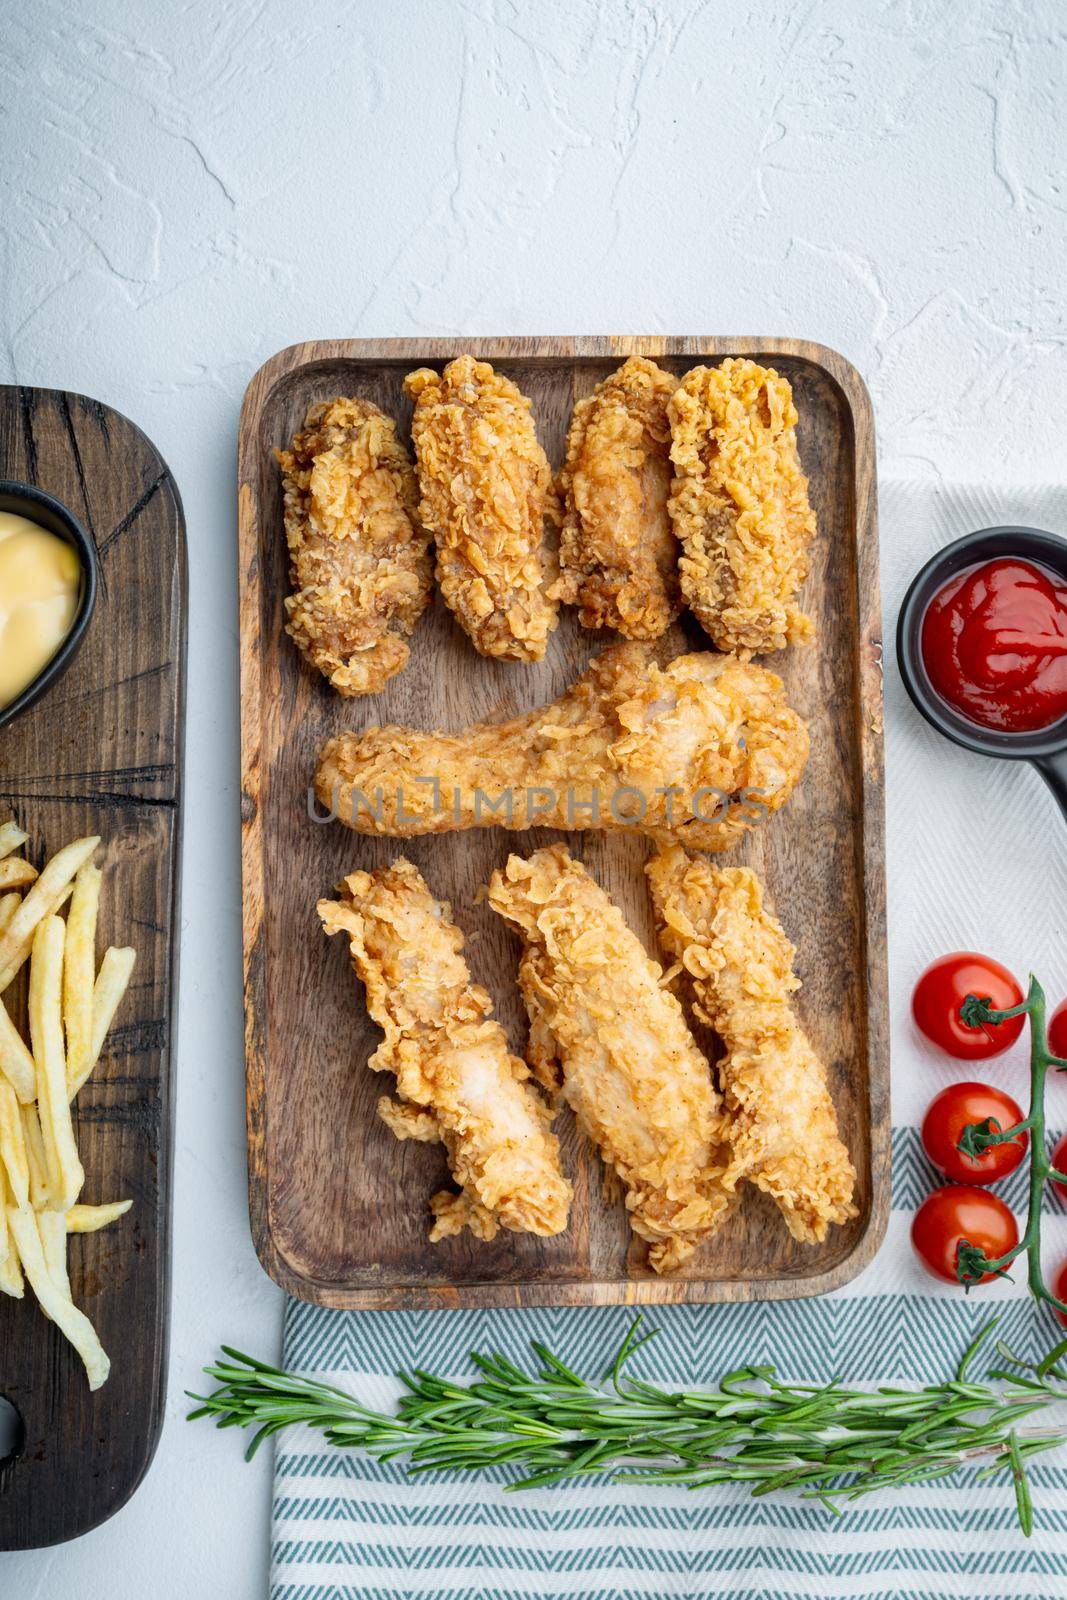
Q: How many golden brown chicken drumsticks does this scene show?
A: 1